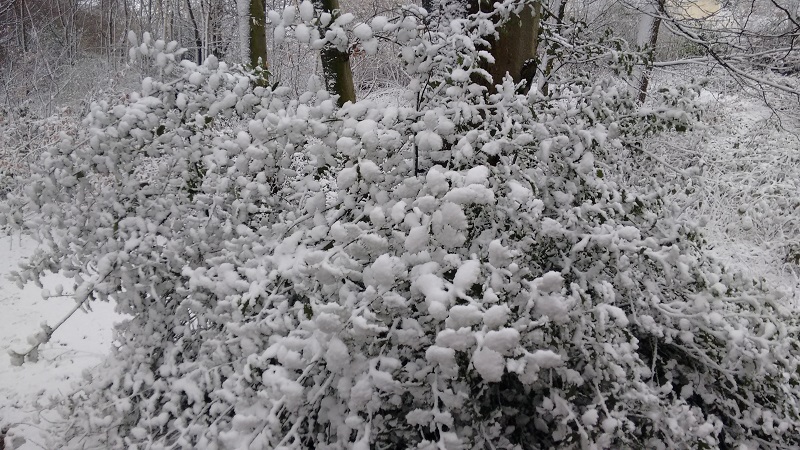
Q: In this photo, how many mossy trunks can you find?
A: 3